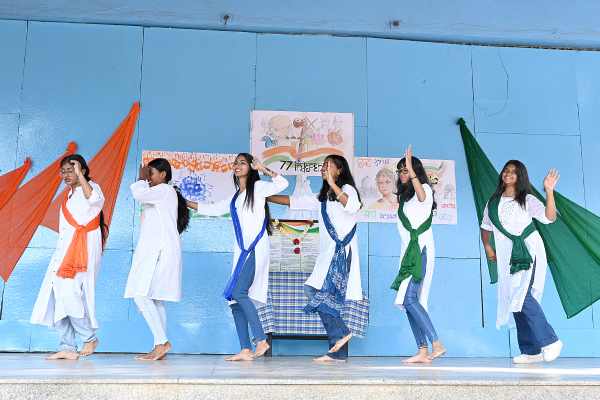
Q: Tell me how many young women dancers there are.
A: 6